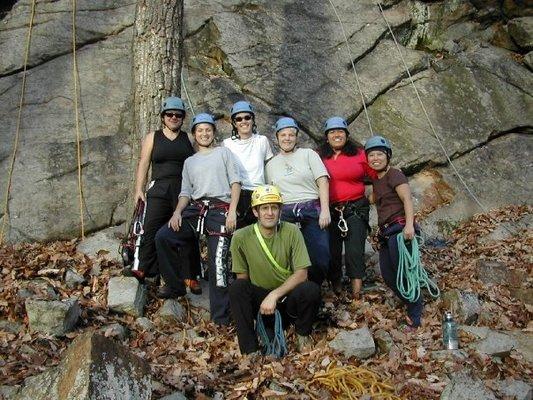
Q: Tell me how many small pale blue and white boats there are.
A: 0